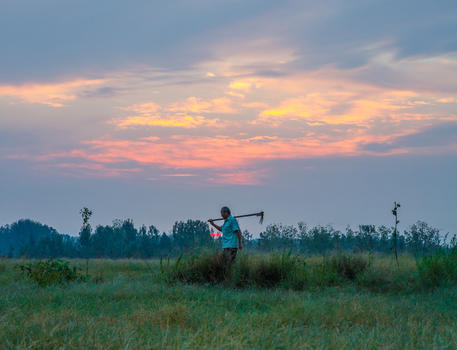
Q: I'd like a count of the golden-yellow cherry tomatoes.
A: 0